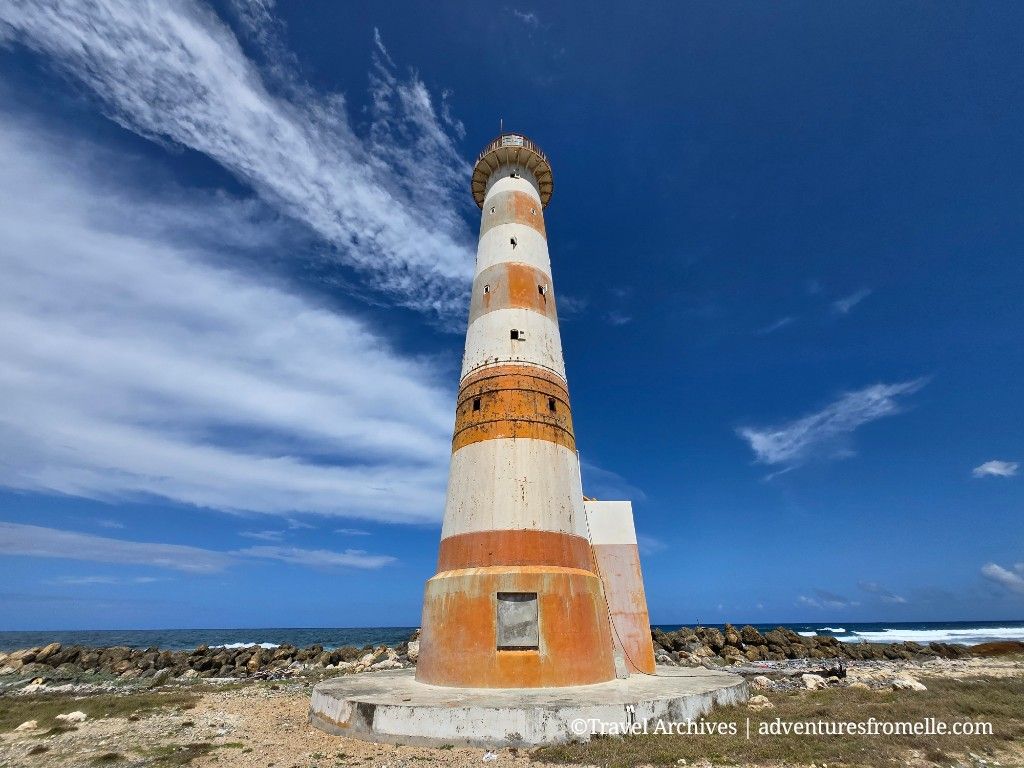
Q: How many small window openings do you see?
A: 9